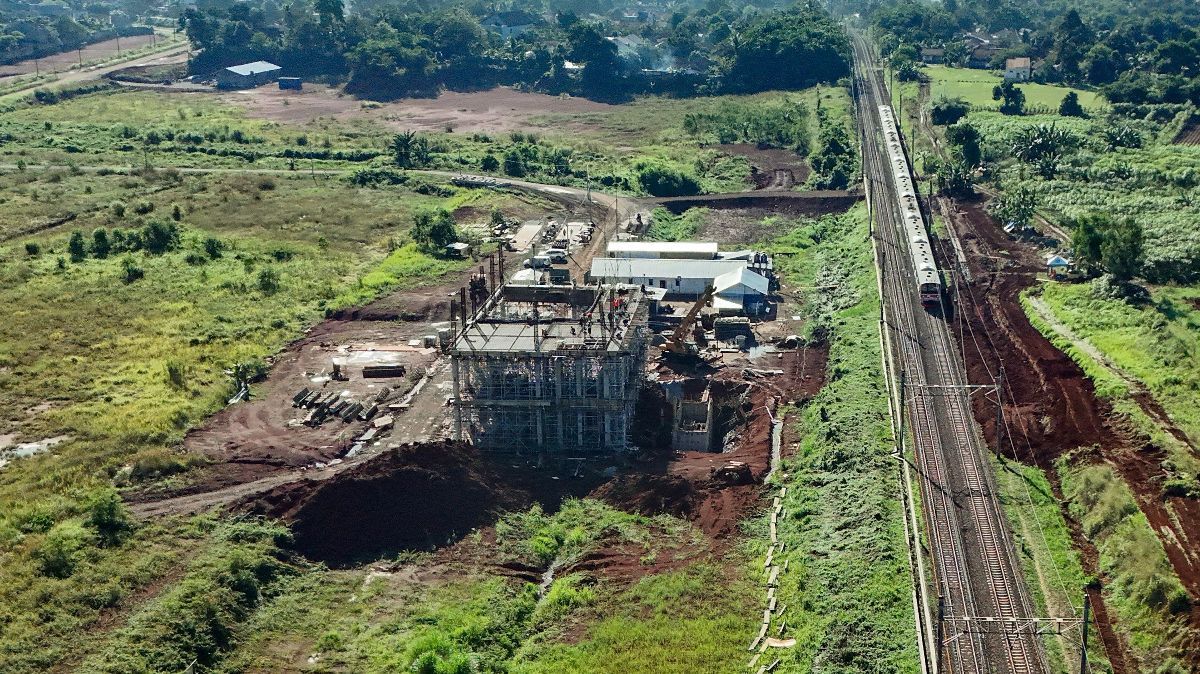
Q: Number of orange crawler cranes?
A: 1